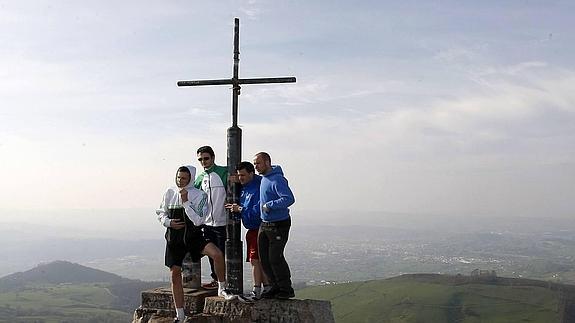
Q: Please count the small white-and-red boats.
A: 0